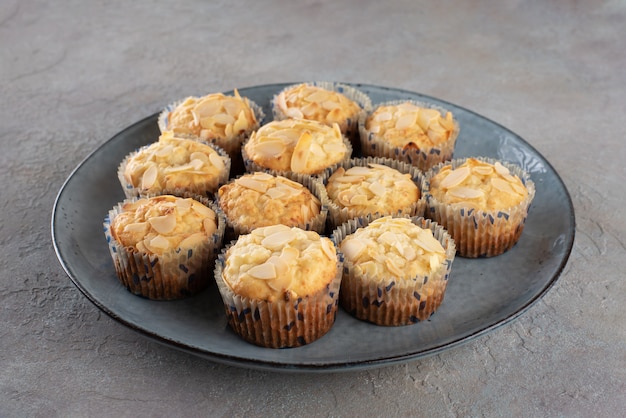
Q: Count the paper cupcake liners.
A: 11